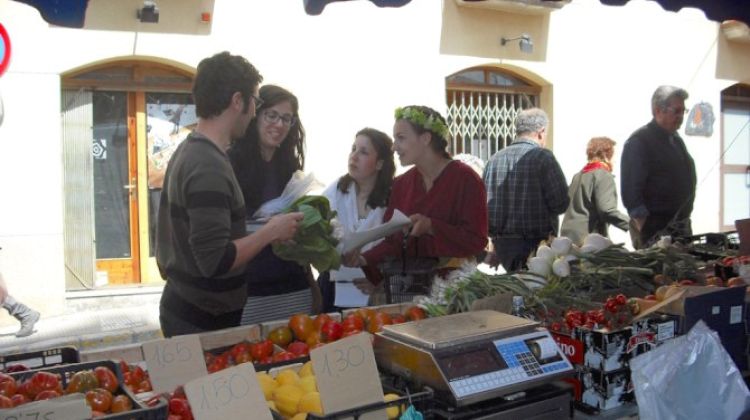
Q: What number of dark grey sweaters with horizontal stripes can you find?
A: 1